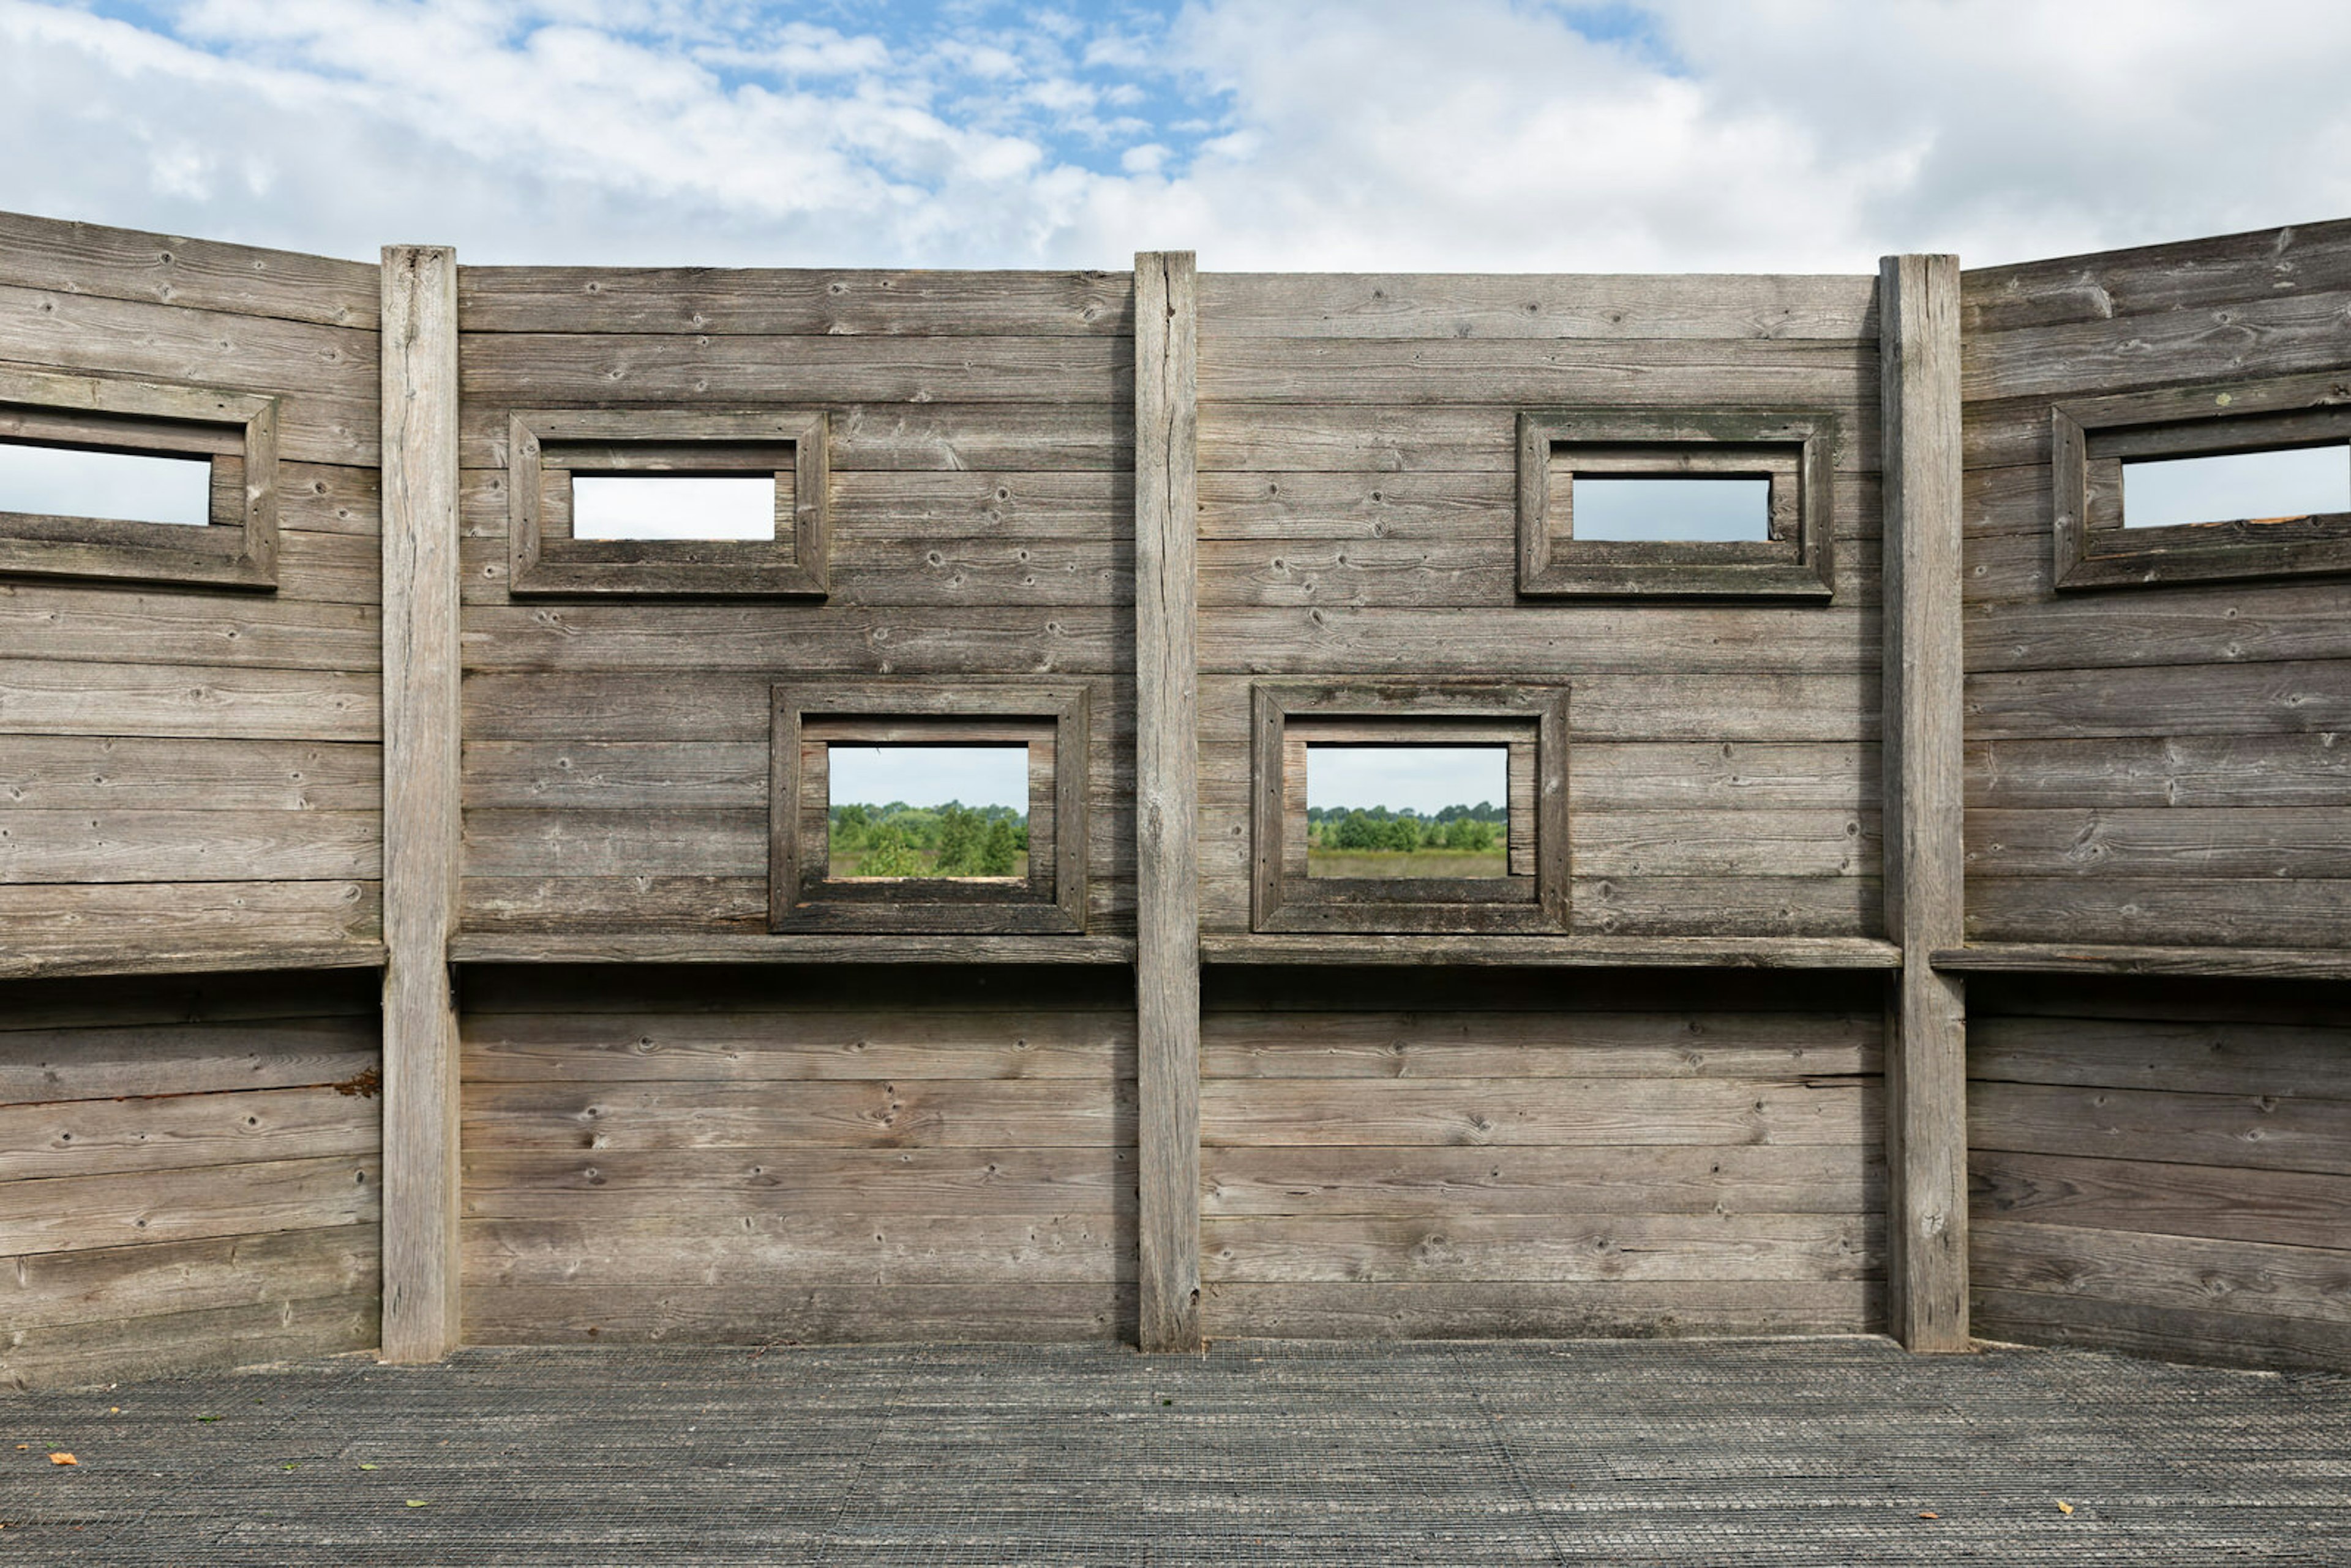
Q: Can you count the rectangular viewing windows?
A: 6